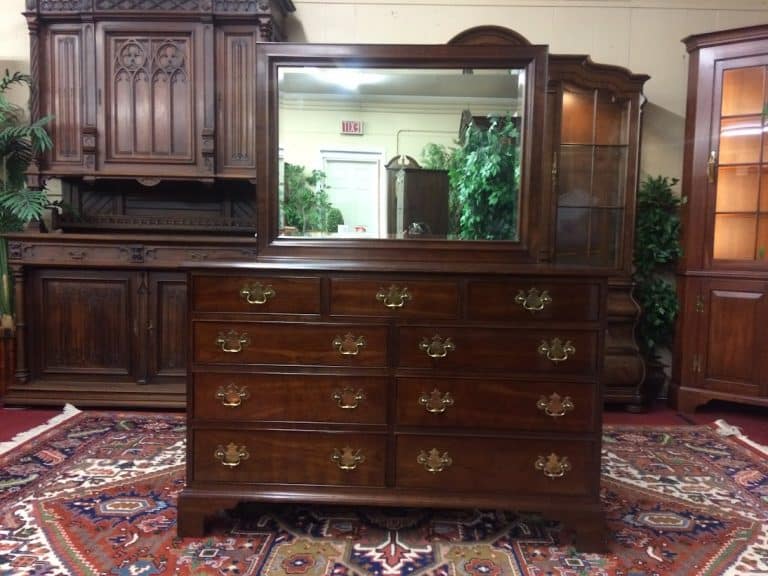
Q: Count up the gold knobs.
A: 15